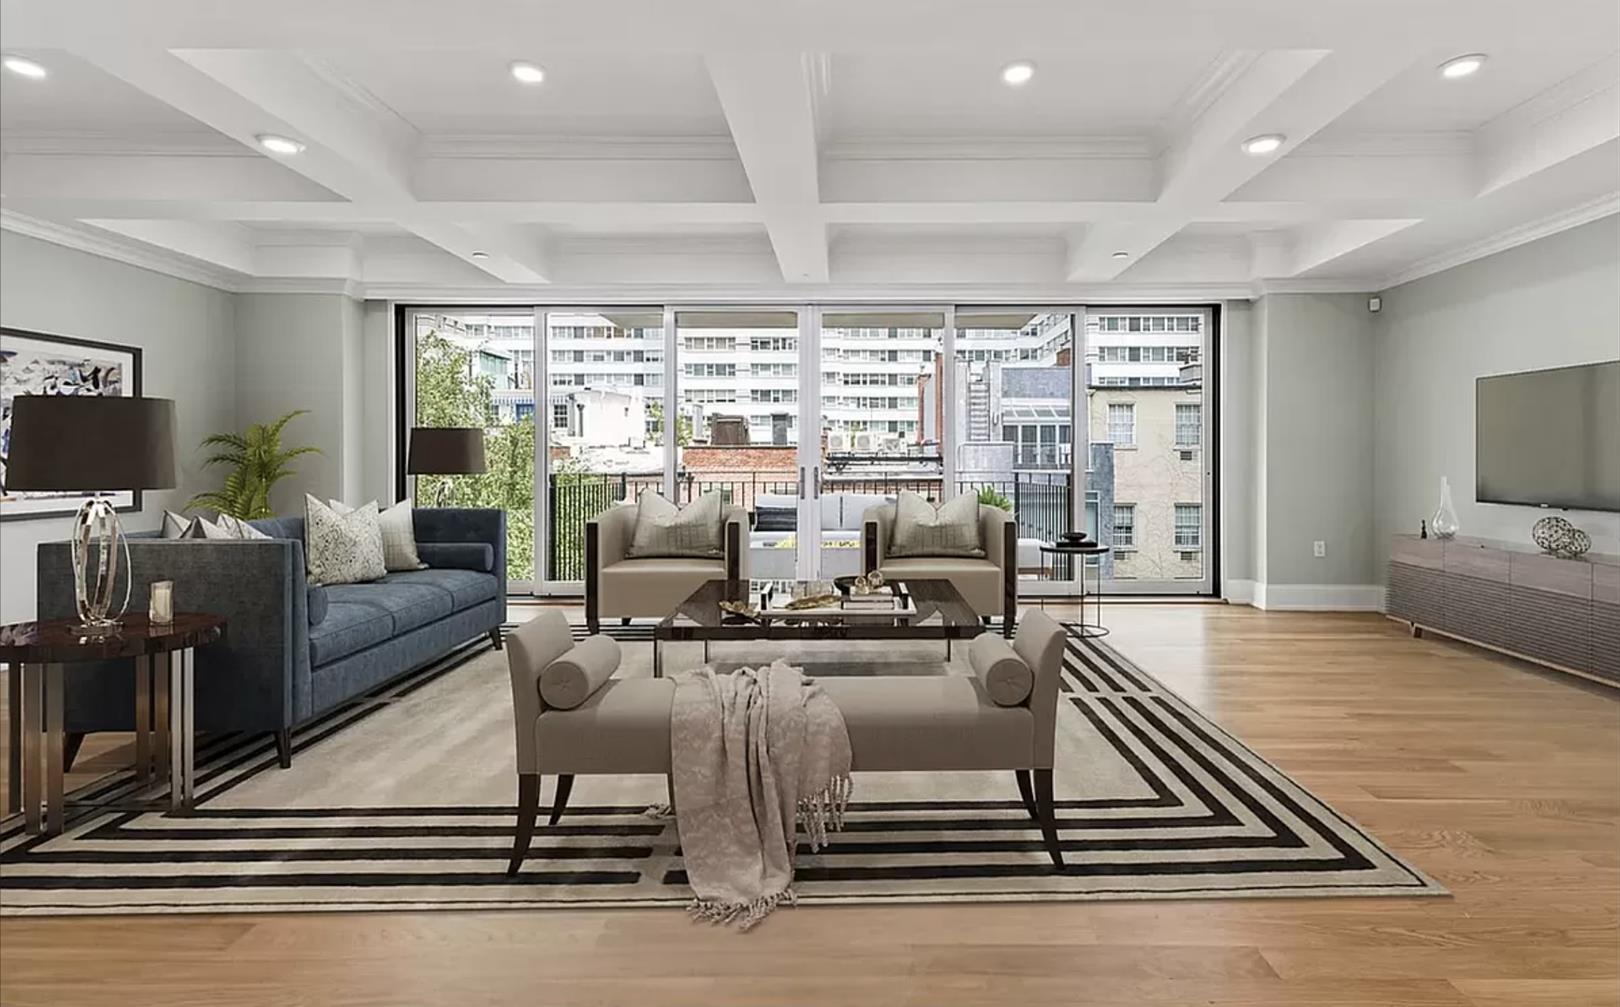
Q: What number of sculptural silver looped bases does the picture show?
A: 2